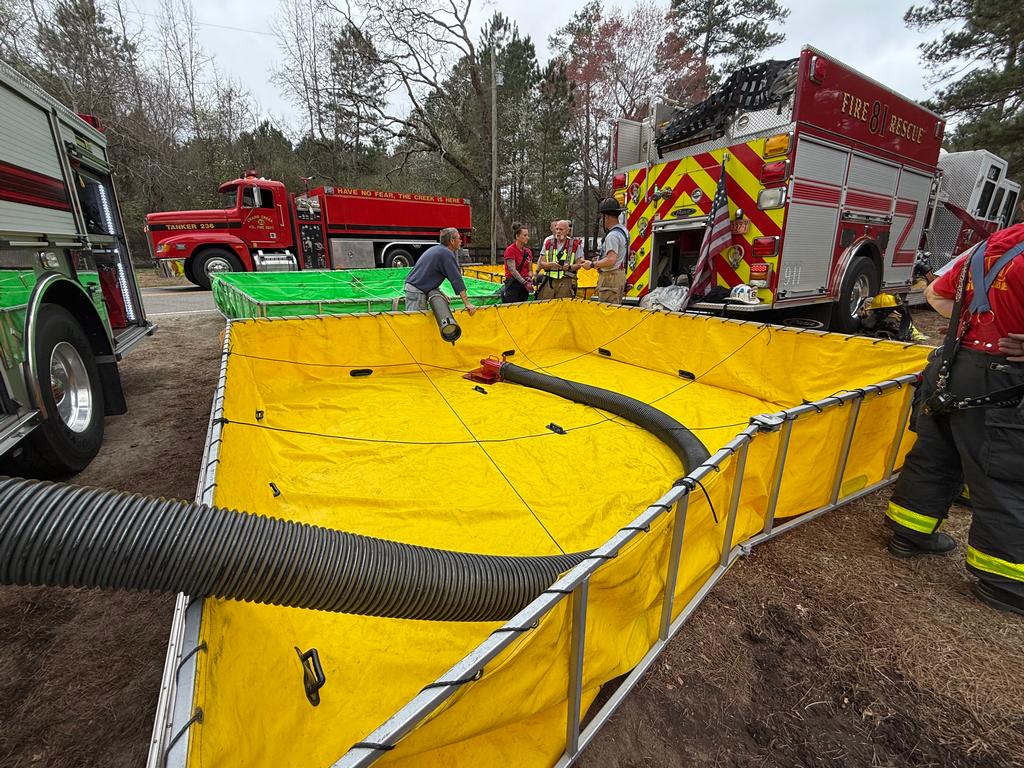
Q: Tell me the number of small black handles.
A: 9